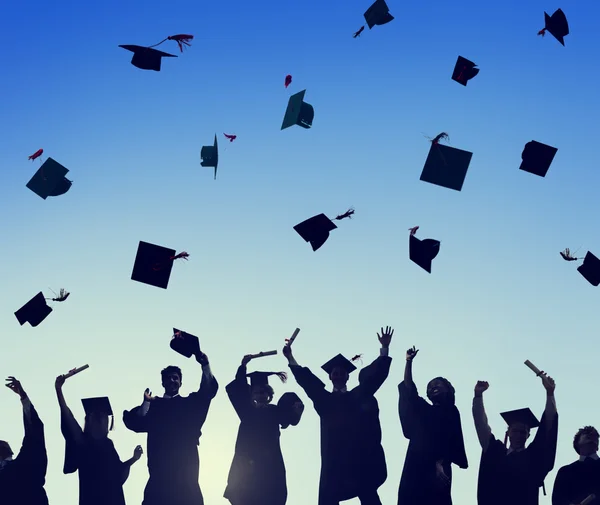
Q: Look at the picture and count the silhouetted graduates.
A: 8